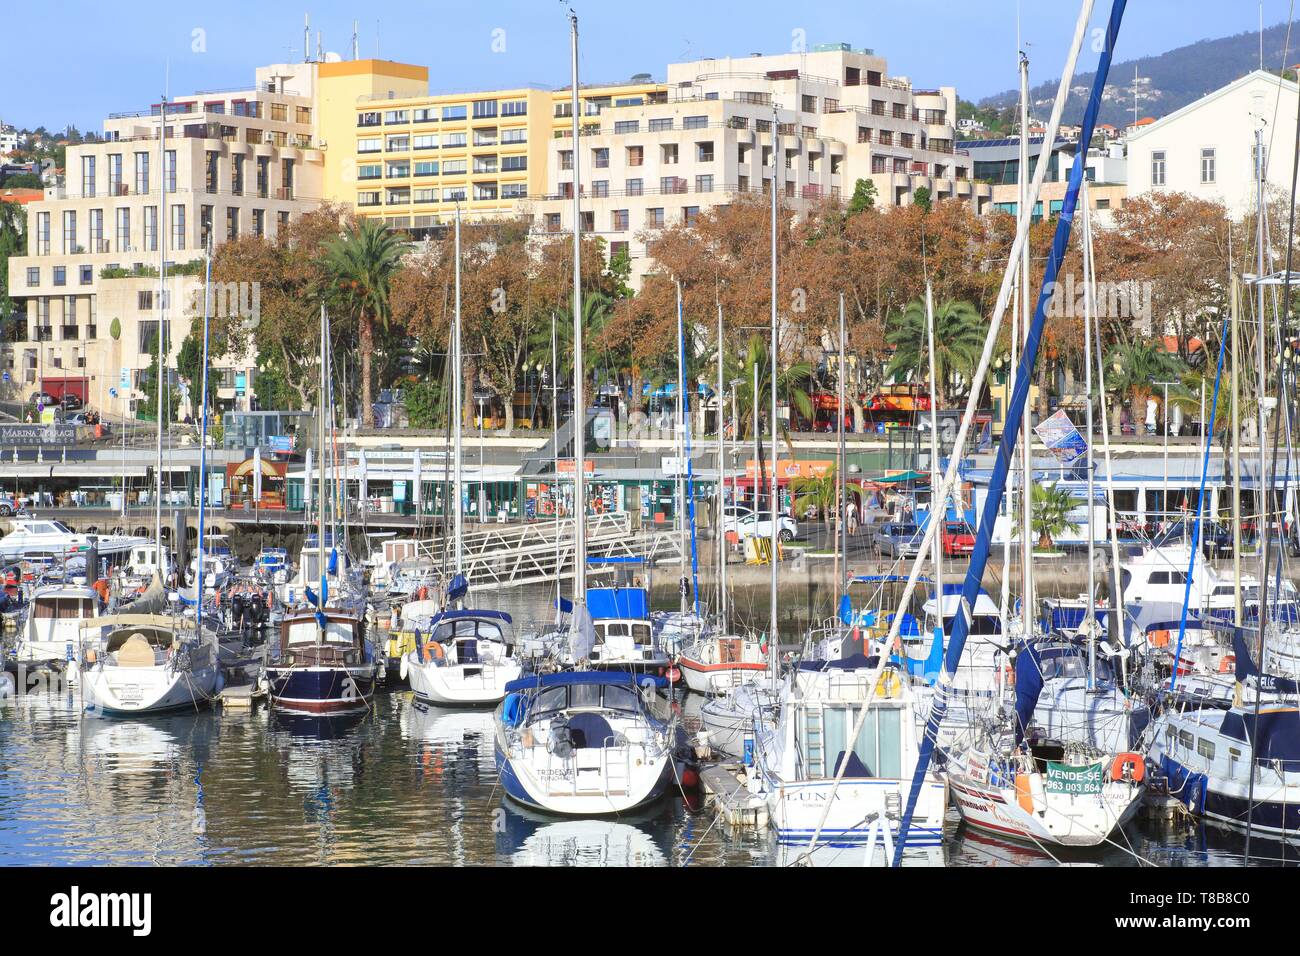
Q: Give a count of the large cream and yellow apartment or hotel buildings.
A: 3